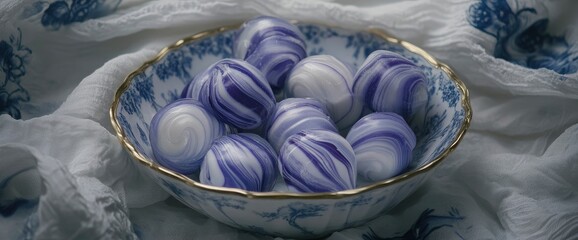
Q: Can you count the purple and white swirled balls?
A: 9